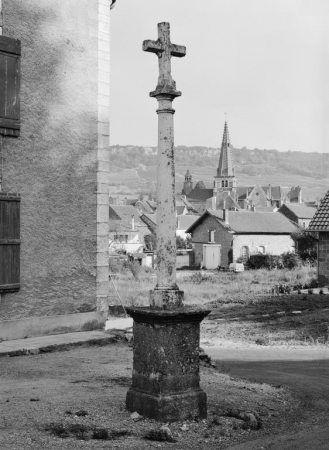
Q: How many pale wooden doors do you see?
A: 1